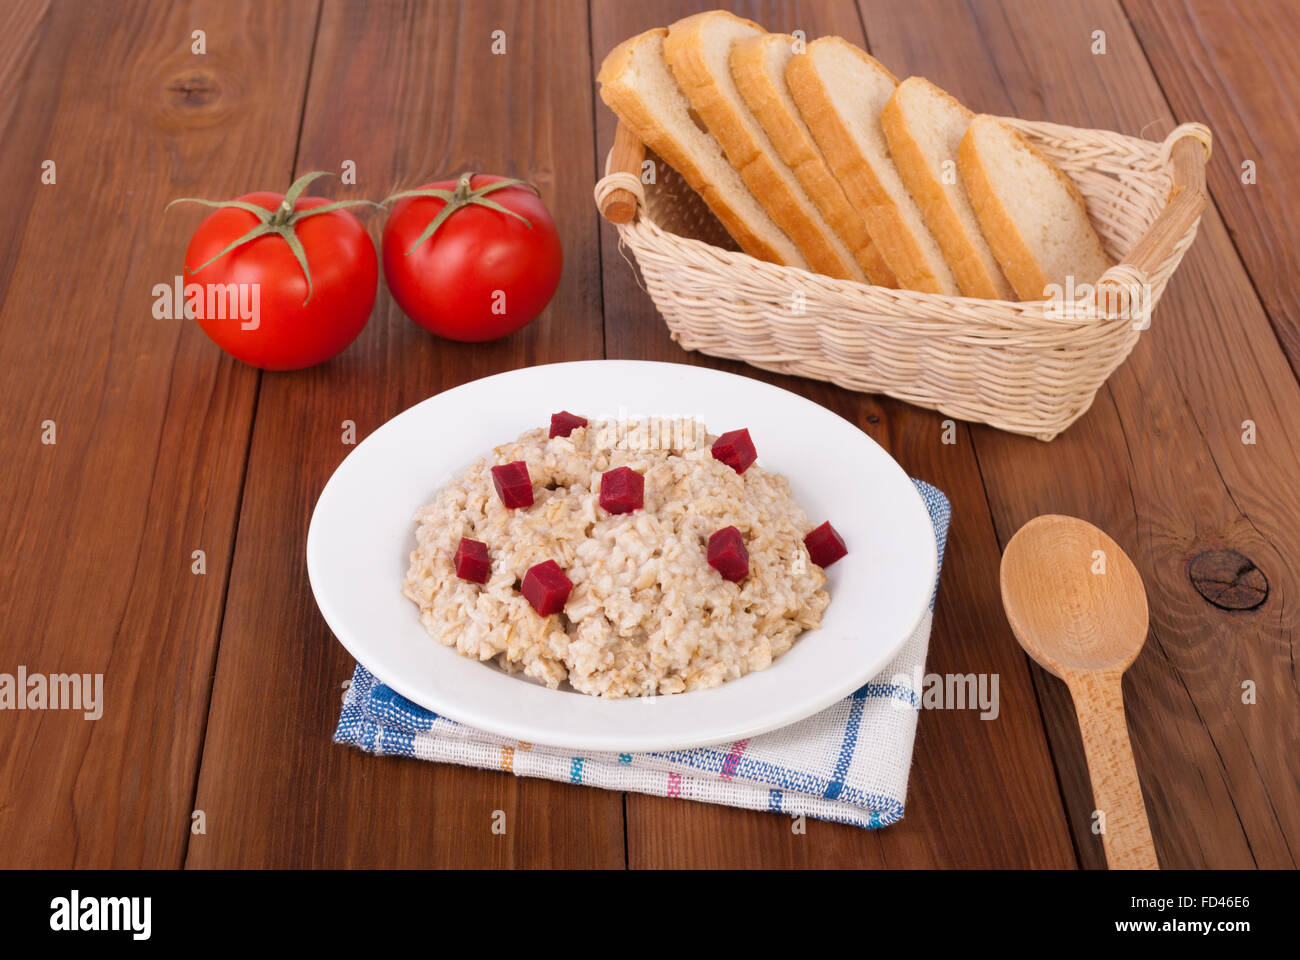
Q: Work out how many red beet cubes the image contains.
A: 8